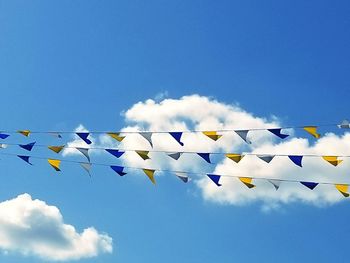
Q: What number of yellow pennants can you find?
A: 12